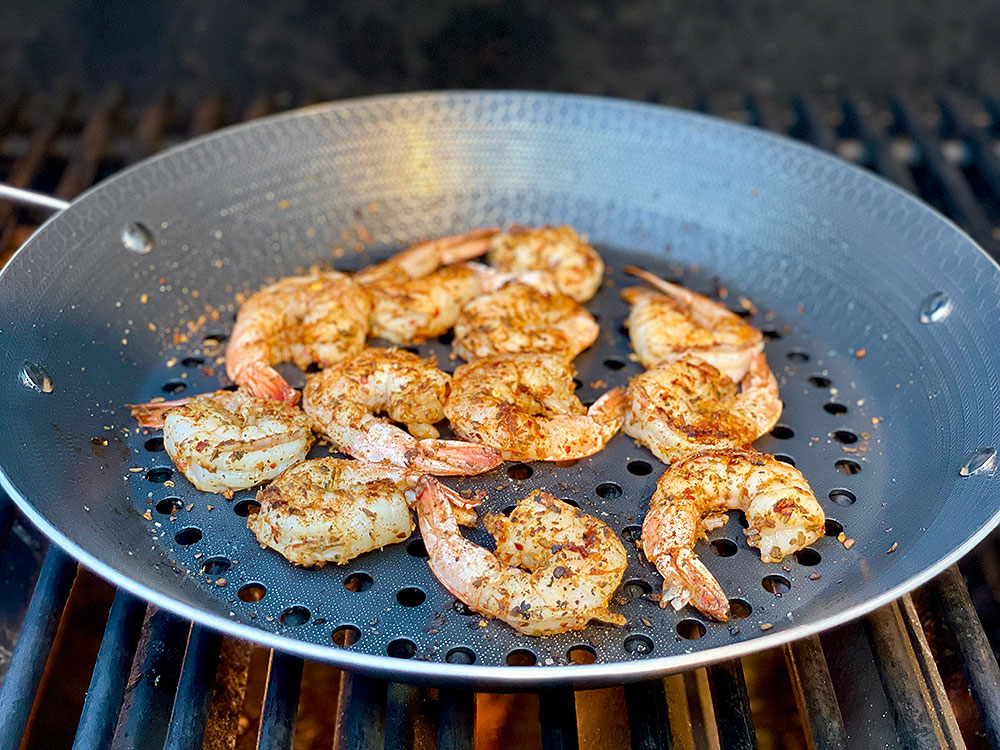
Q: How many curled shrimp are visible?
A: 12